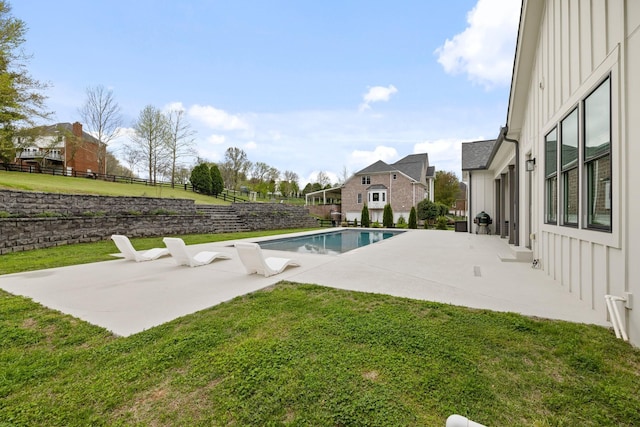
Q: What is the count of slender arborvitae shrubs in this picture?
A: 3